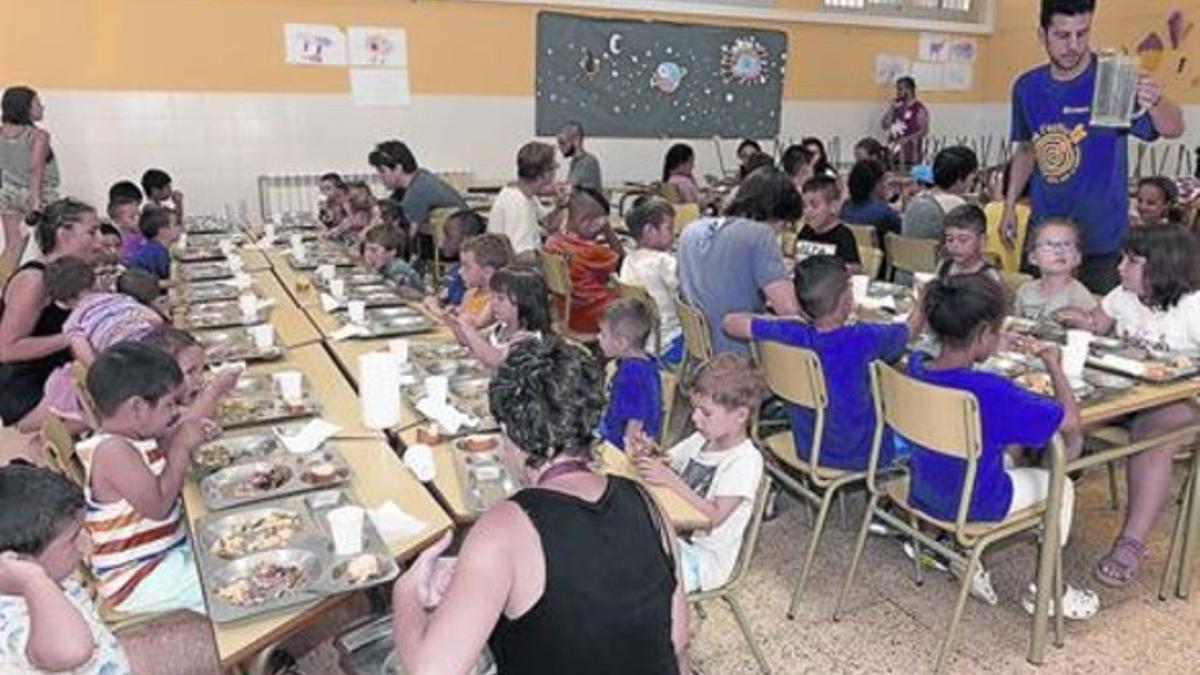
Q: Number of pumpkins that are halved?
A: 0